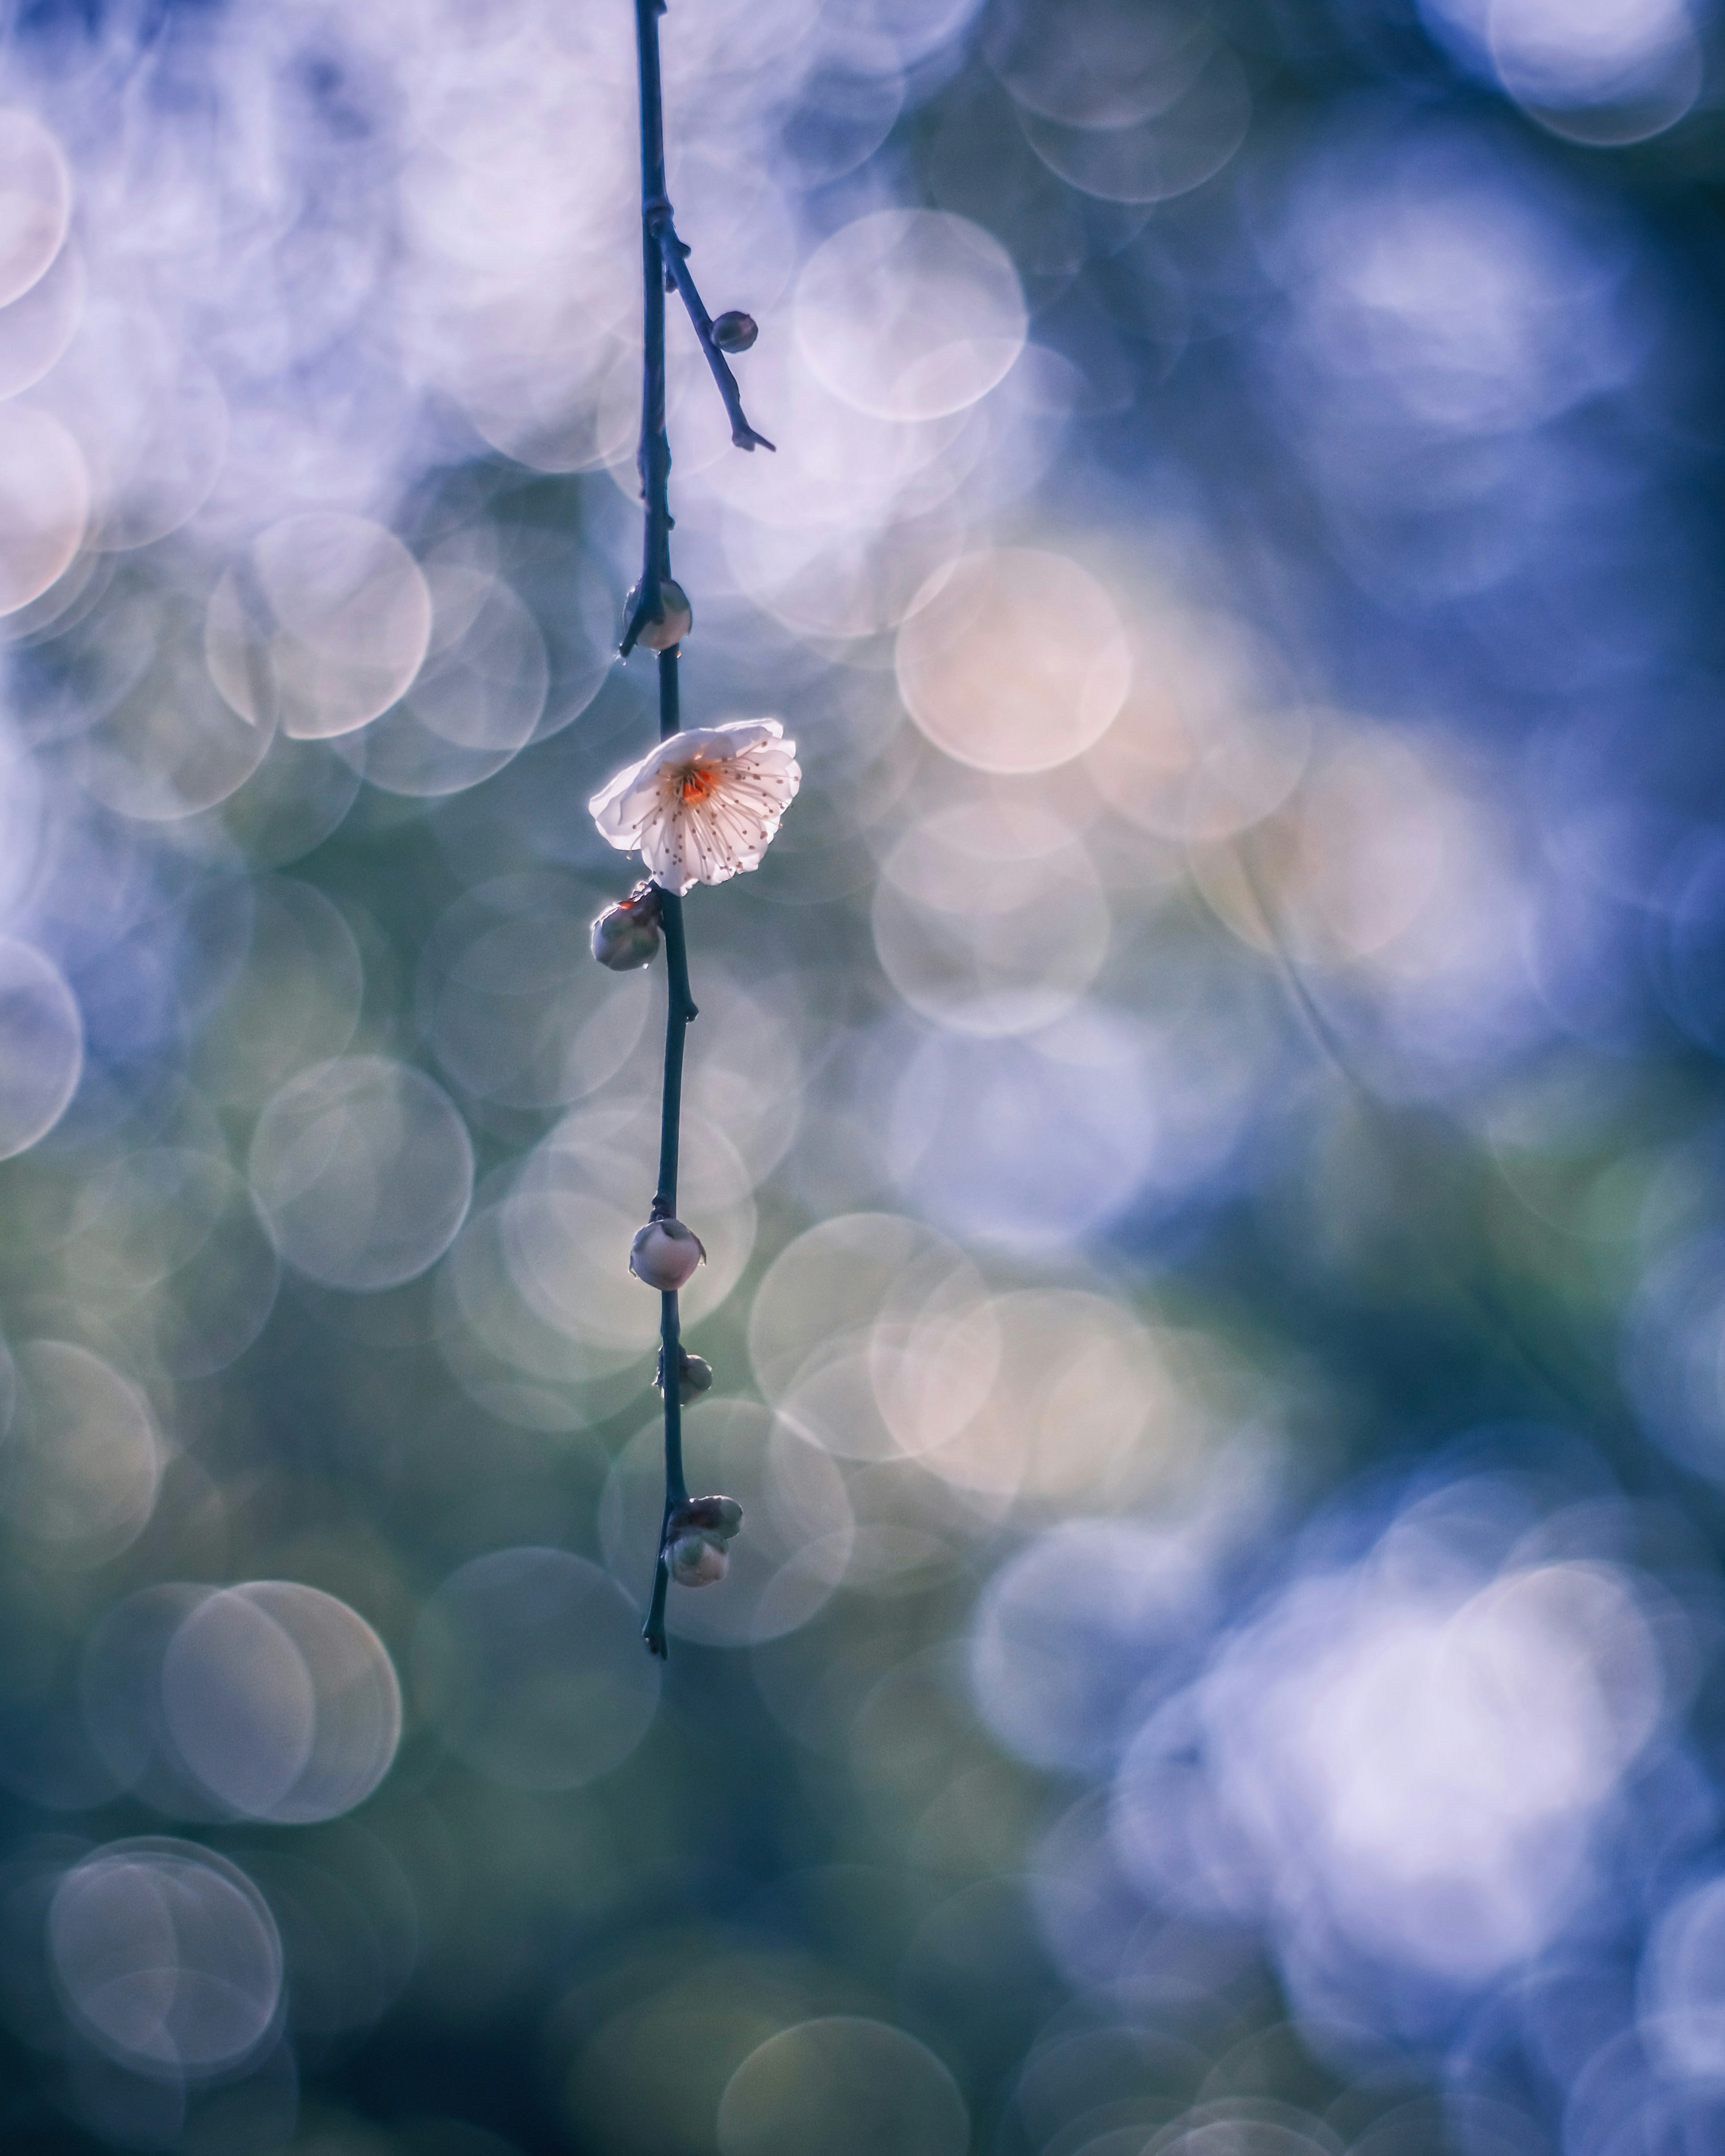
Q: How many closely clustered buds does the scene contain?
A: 2